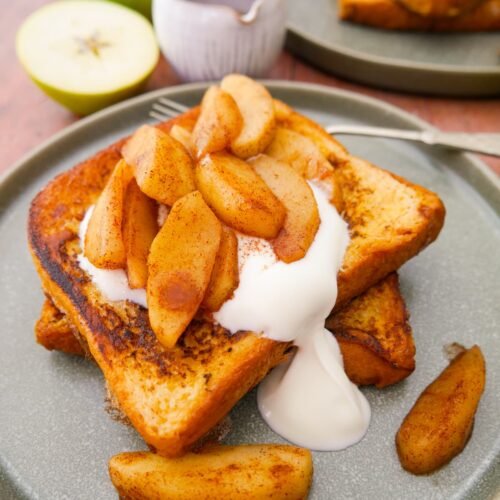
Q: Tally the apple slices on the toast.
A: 11